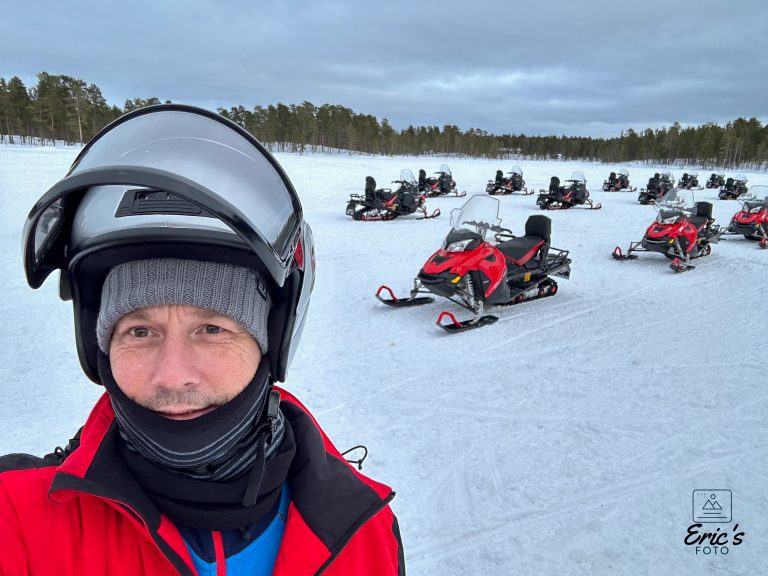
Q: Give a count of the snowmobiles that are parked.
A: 13